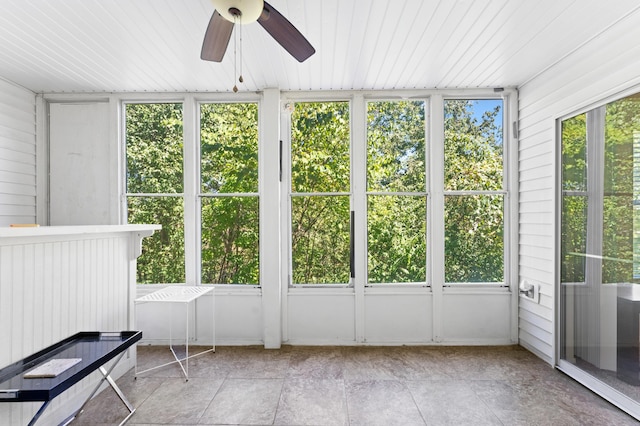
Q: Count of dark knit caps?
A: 0